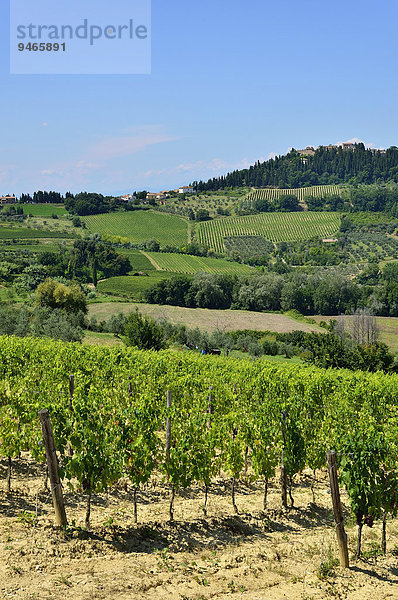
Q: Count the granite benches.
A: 0